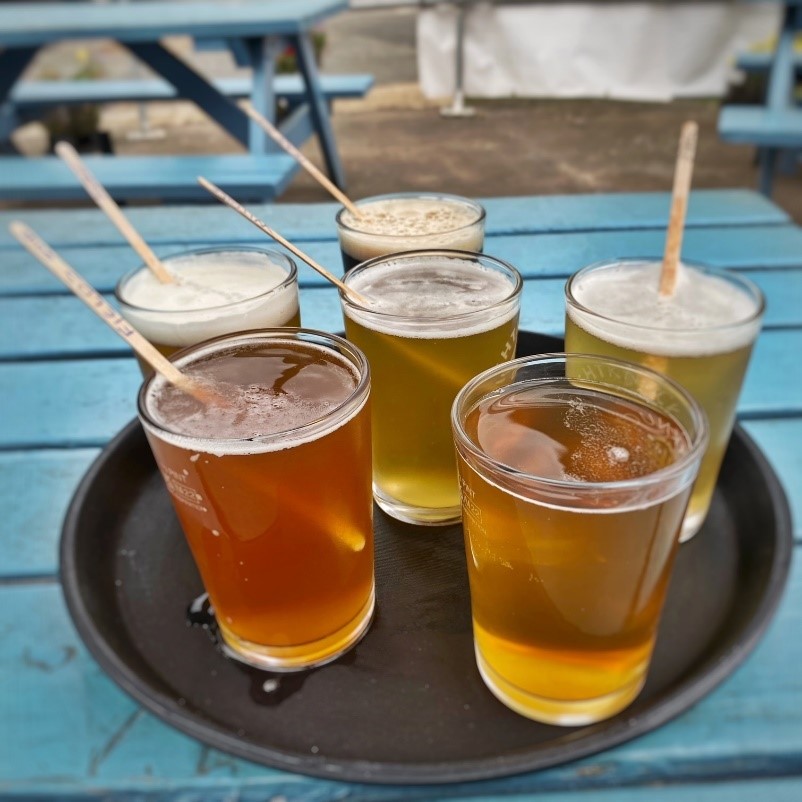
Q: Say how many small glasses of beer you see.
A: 6